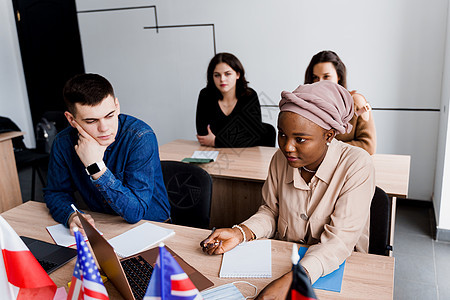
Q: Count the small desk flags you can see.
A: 4